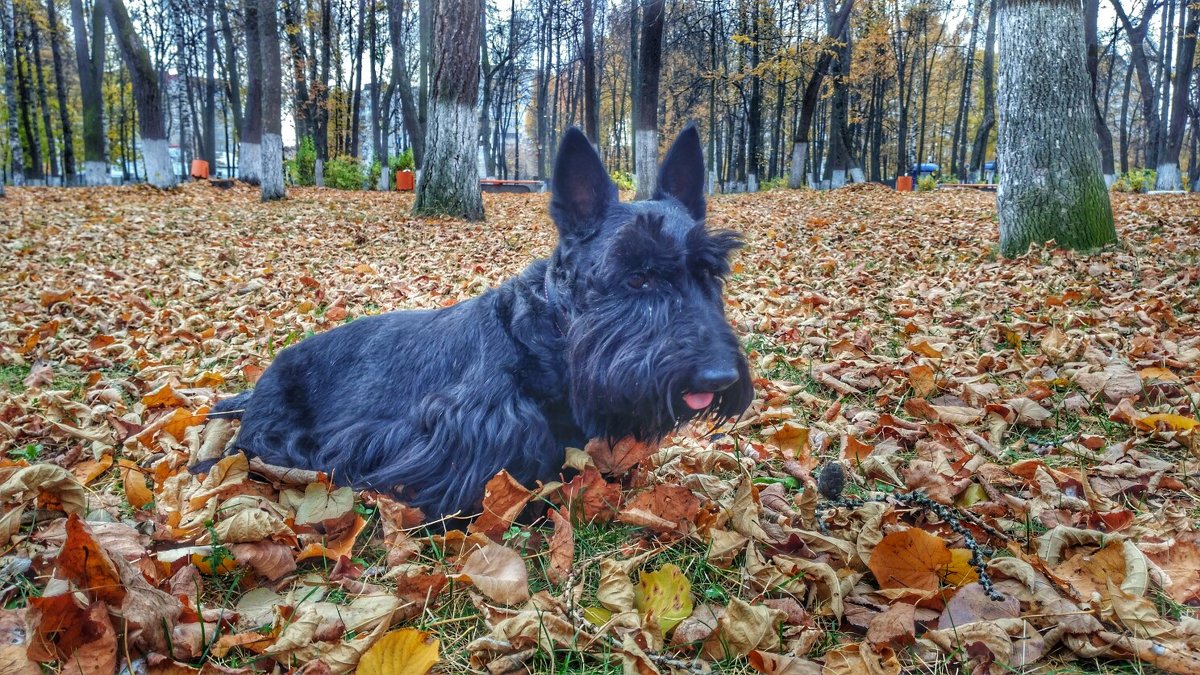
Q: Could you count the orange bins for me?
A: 3